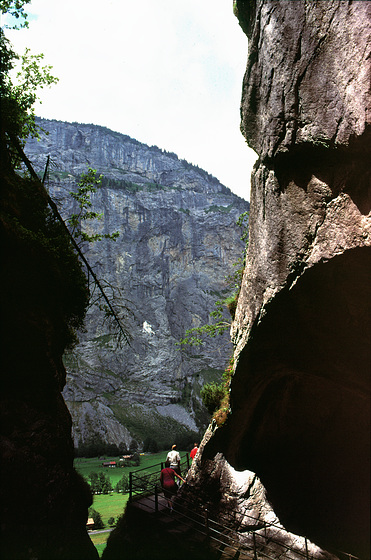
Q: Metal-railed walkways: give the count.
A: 1